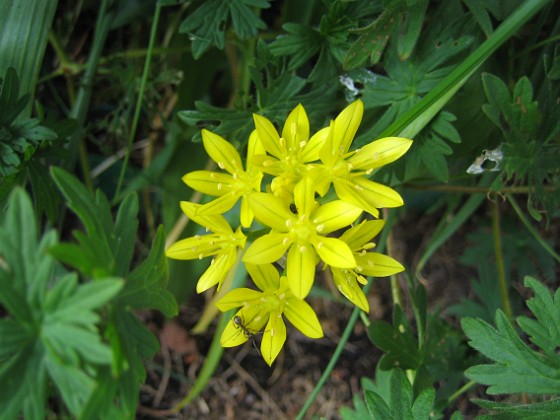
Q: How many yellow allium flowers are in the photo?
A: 7